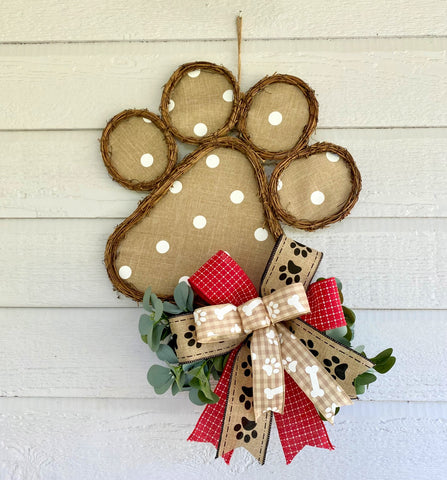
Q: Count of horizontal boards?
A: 6